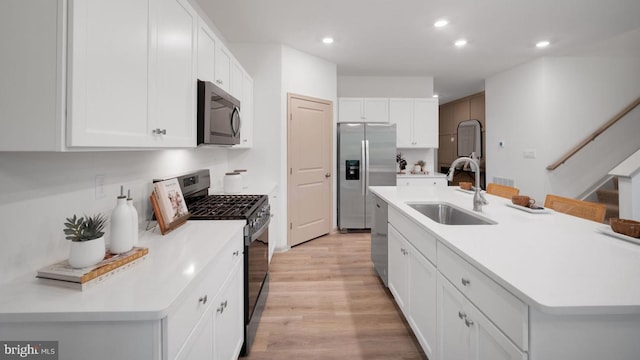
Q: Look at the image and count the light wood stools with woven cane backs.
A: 2